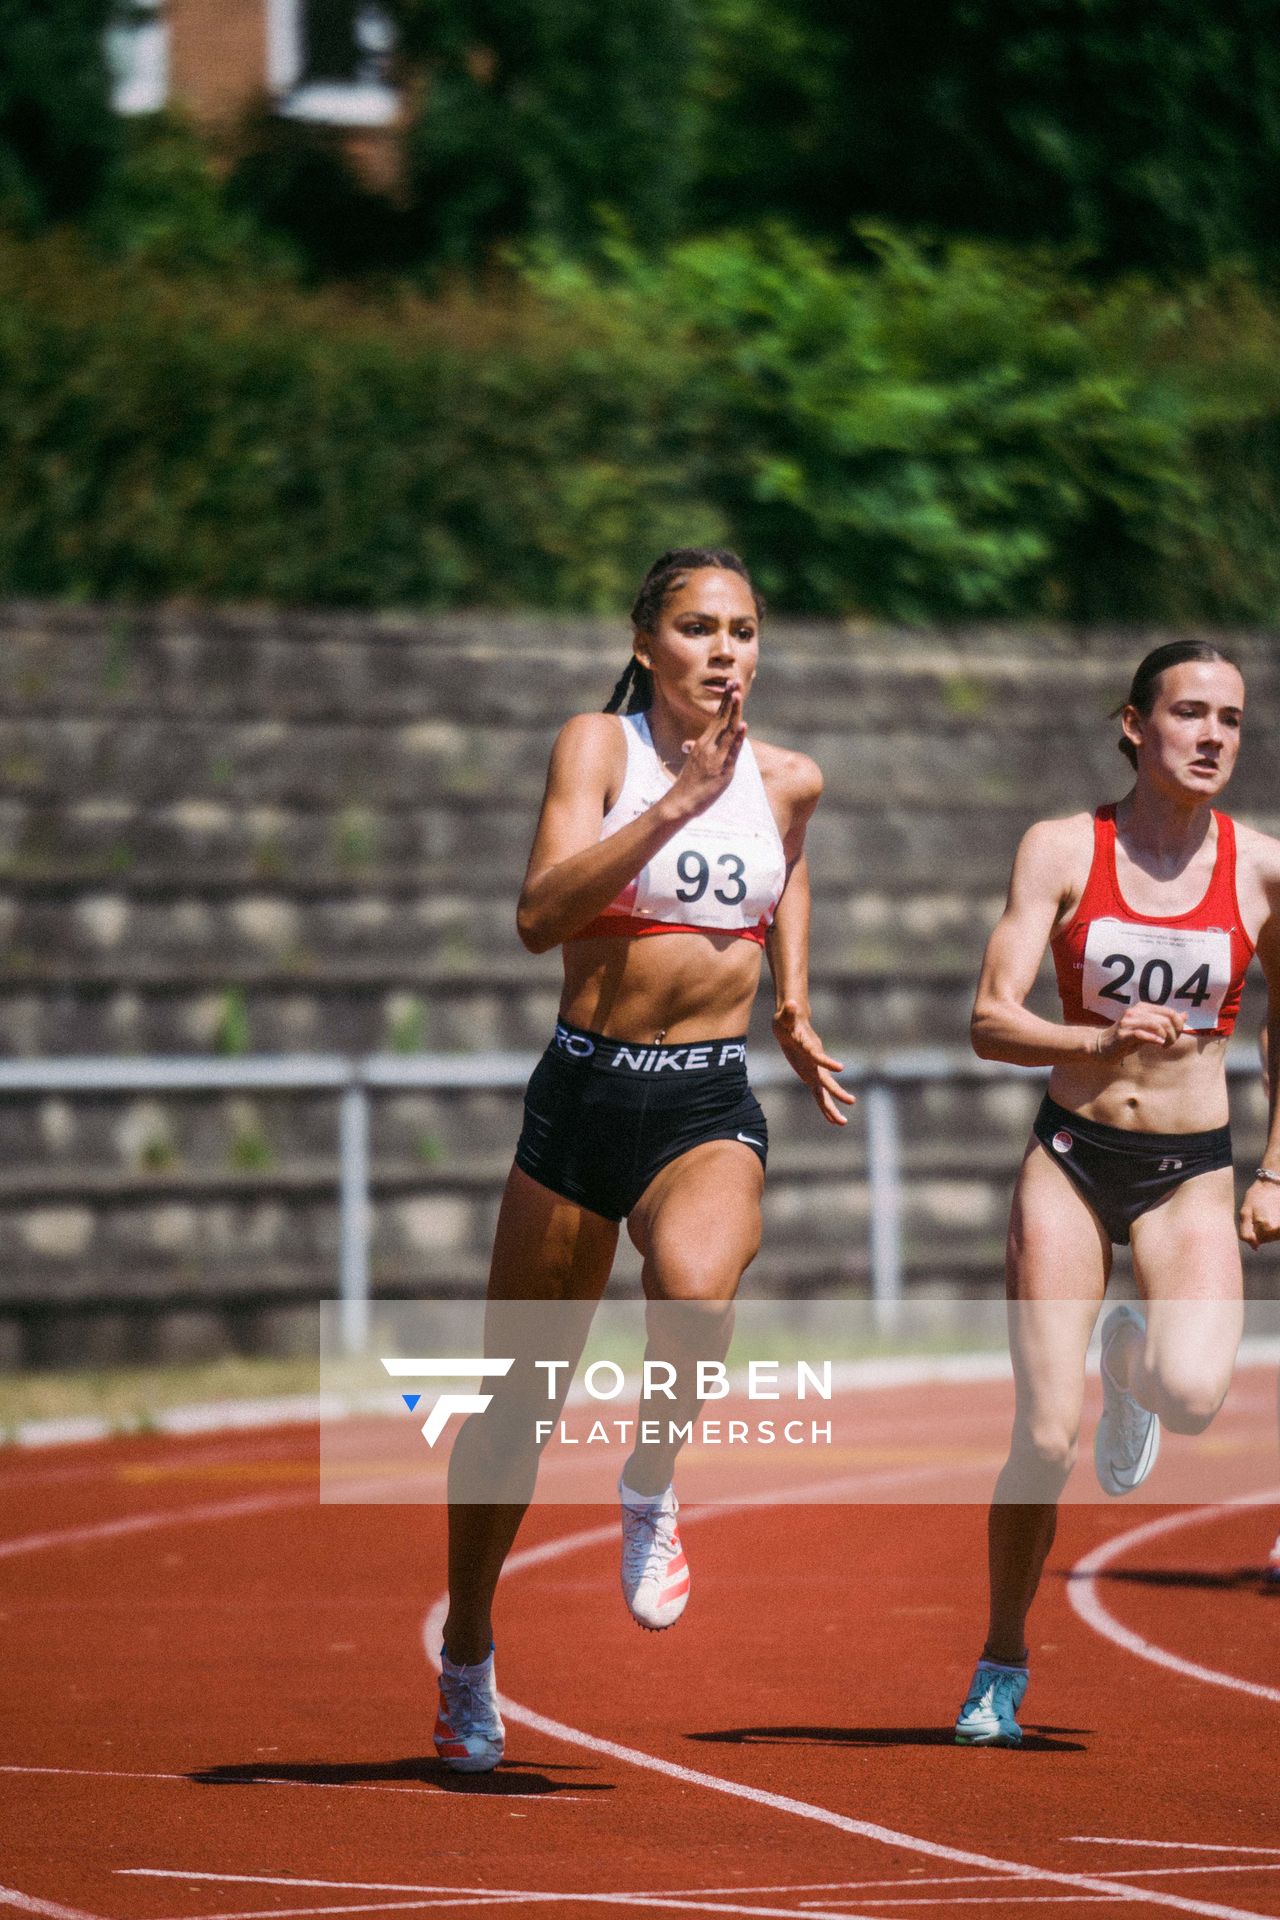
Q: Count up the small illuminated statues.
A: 0